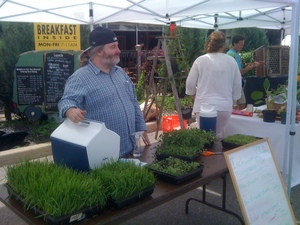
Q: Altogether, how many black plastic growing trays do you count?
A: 6